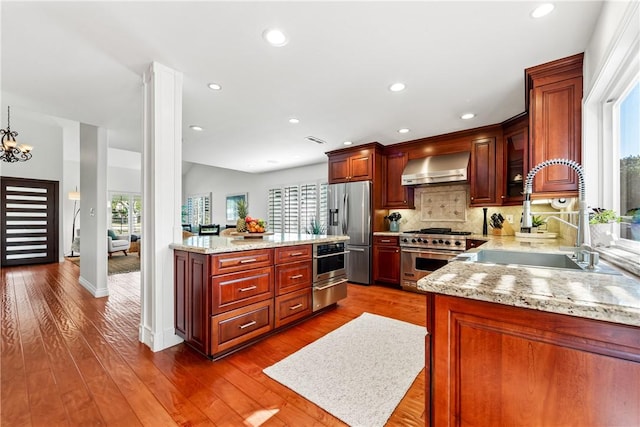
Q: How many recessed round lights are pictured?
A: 9